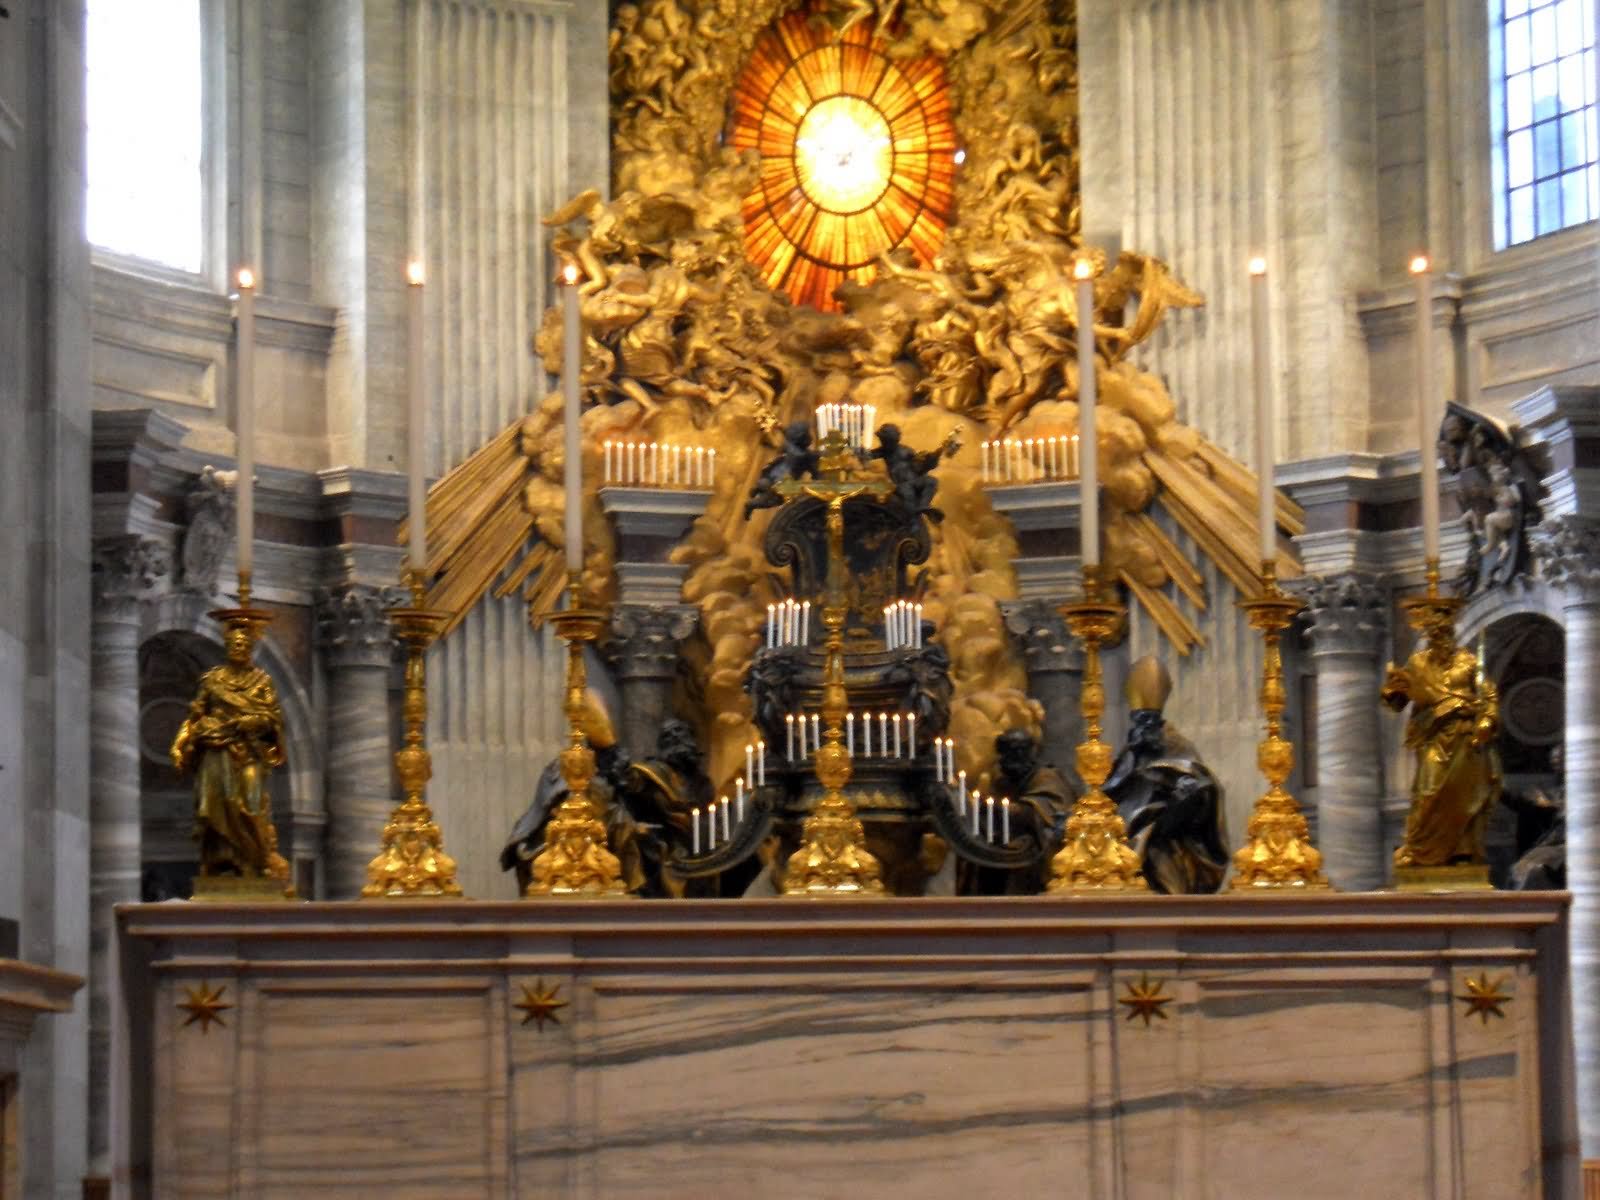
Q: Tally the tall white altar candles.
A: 6